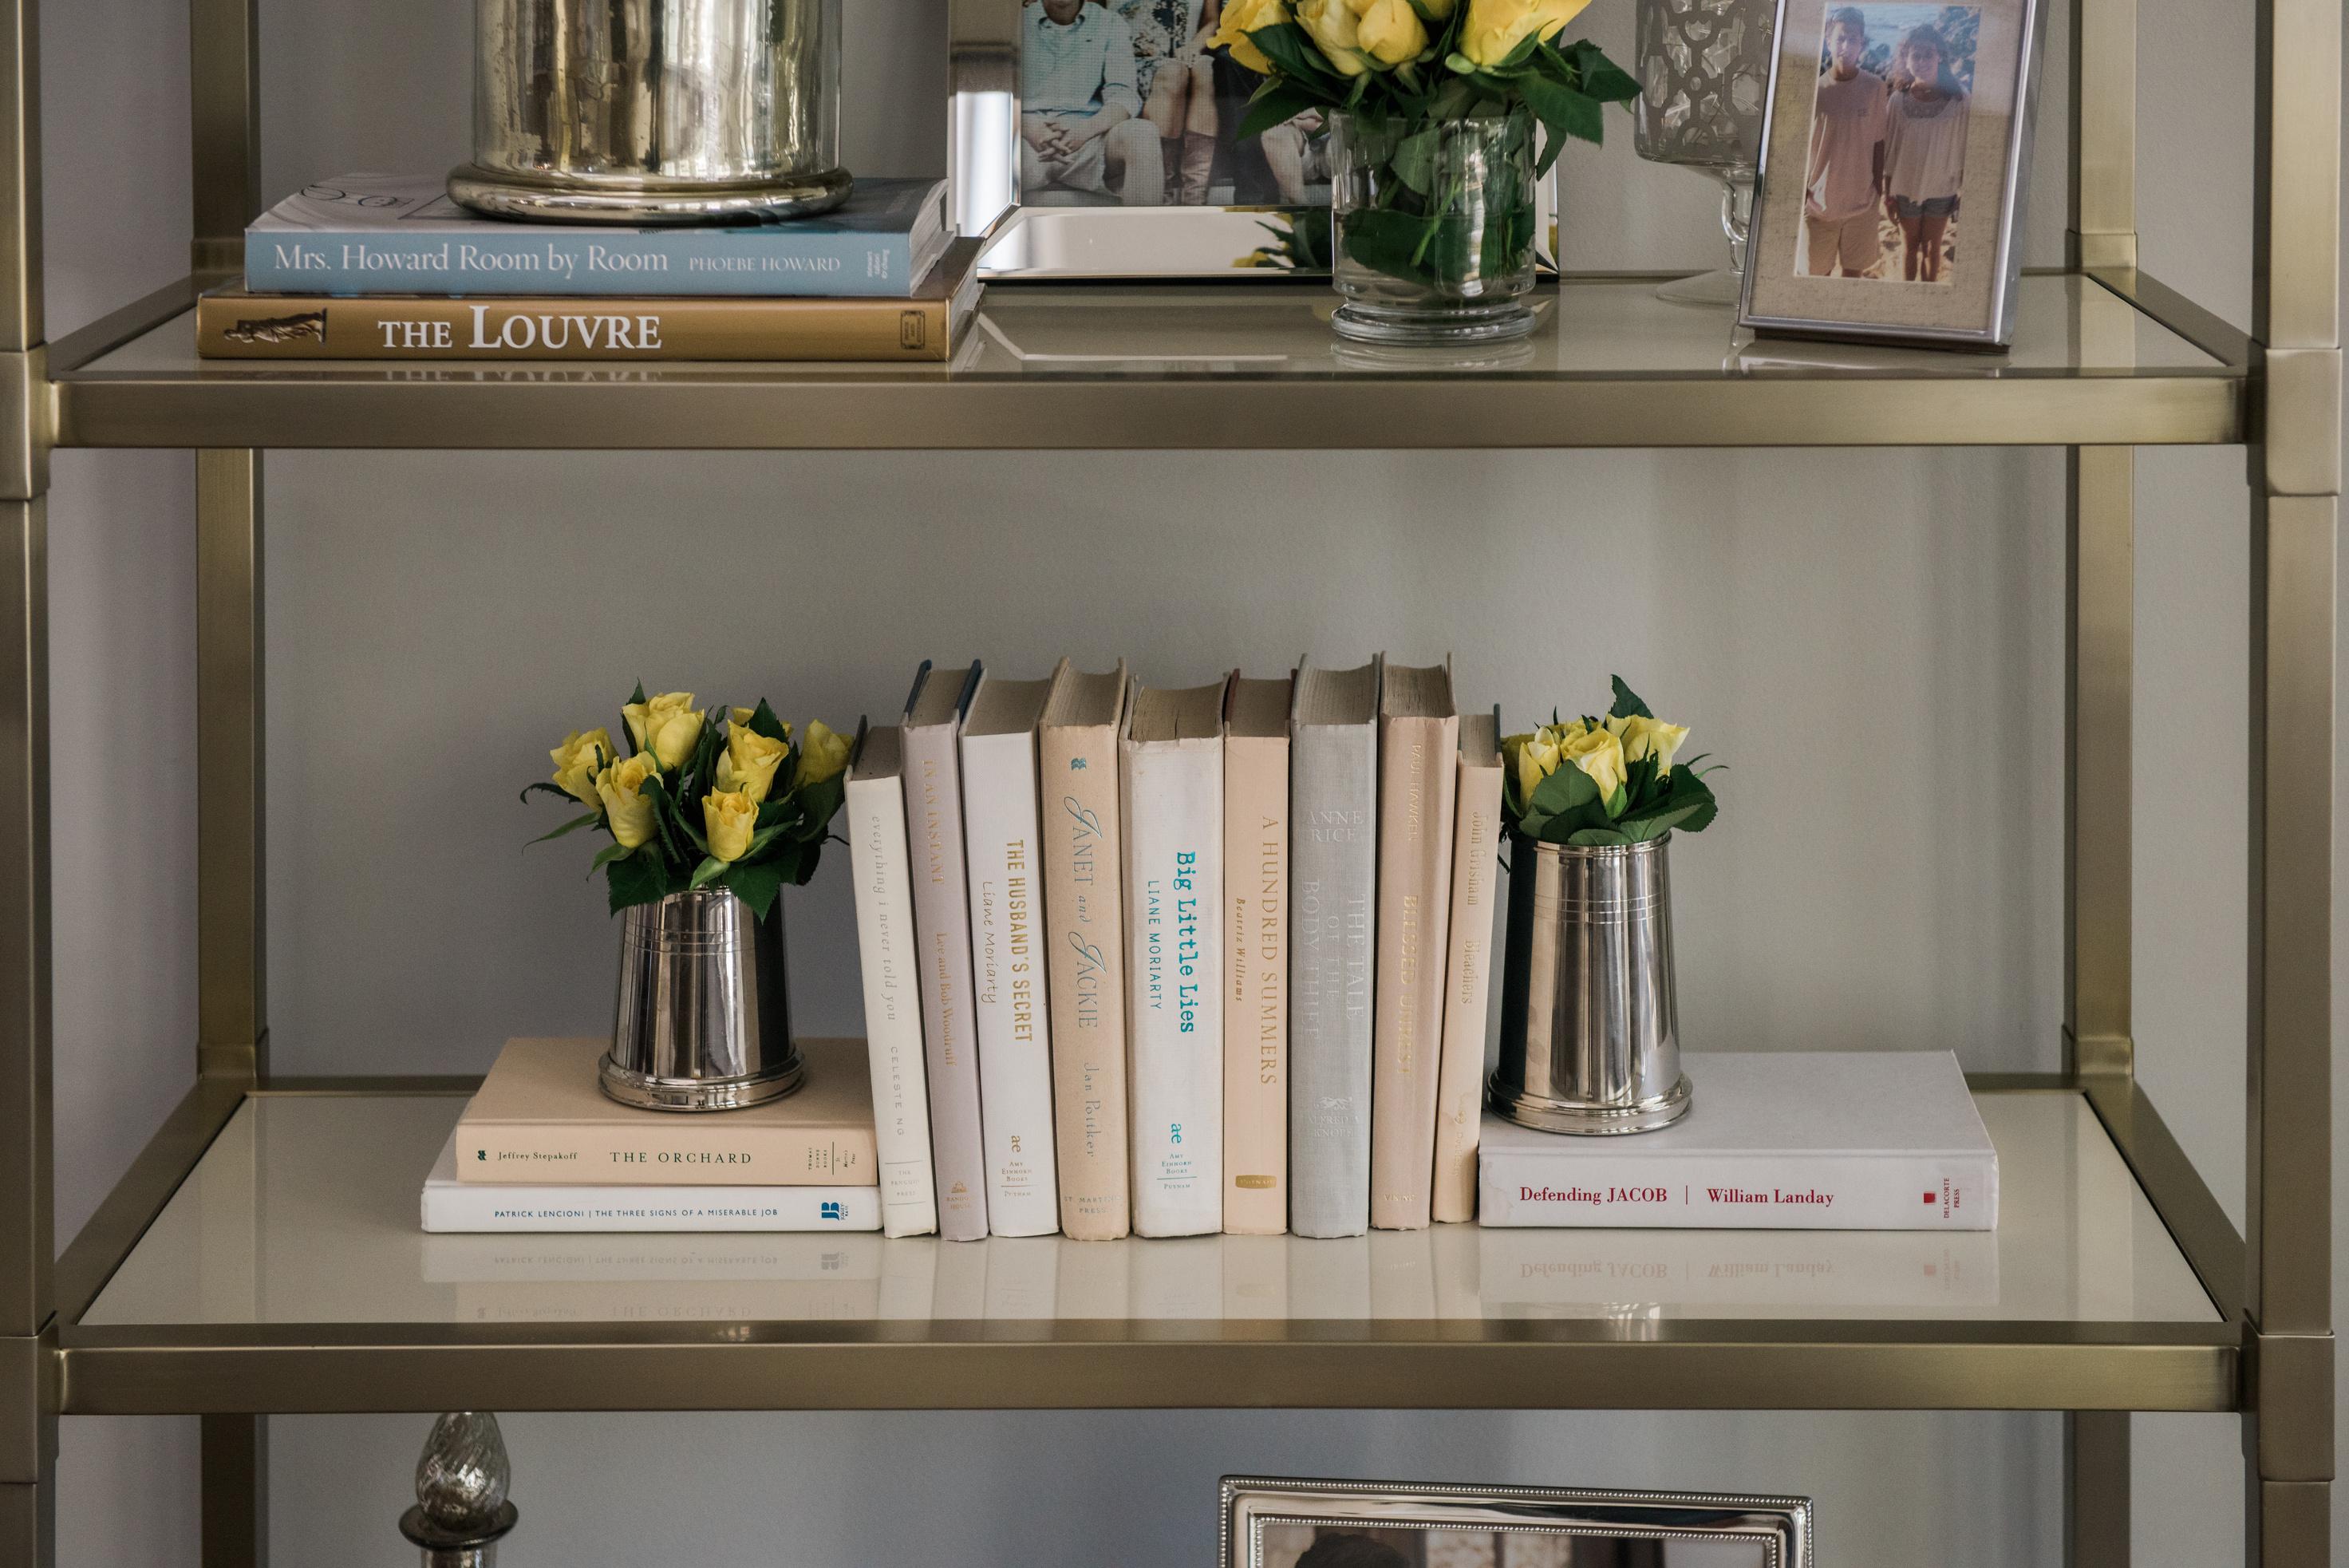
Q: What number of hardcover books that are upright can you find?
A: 9